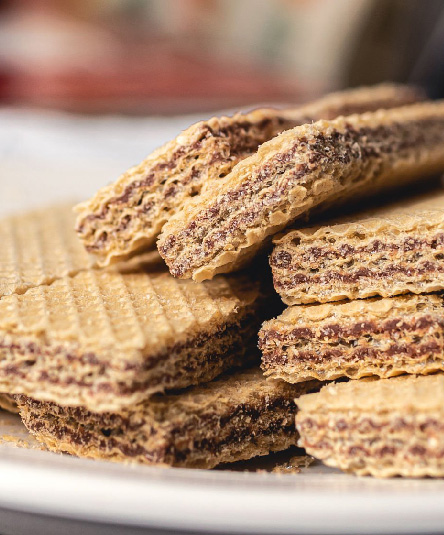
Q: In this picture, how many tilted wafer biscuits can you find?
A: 2